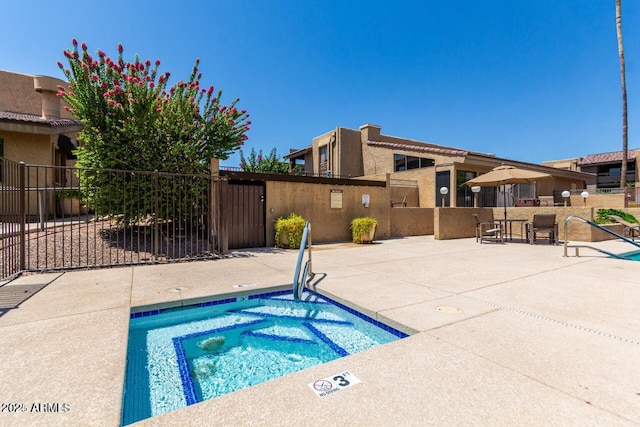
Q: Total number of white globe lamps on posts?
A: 4